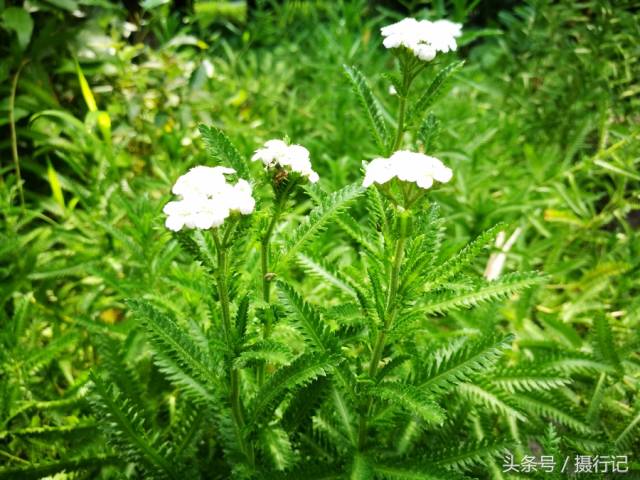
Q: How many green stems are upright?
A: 4